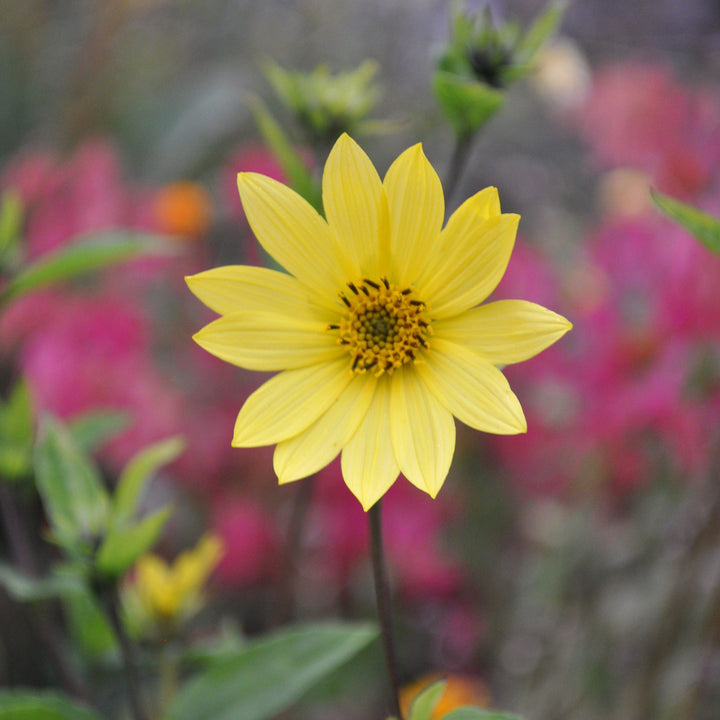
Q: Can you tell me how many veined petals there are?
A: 13